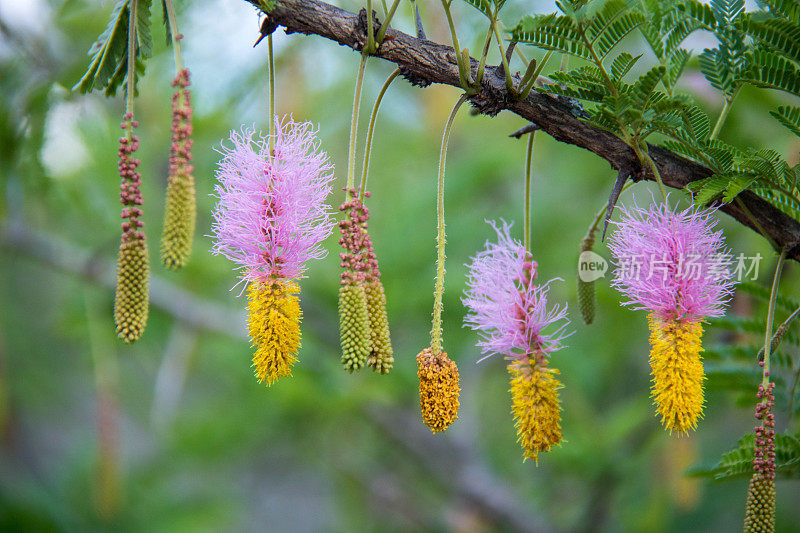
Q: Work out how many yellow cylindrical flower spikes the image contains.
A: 4